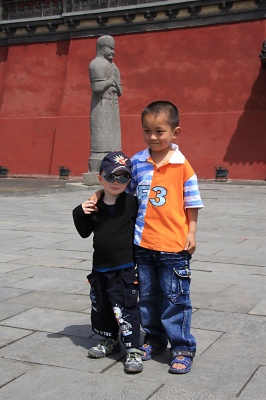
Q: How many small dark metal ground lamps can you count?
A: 3